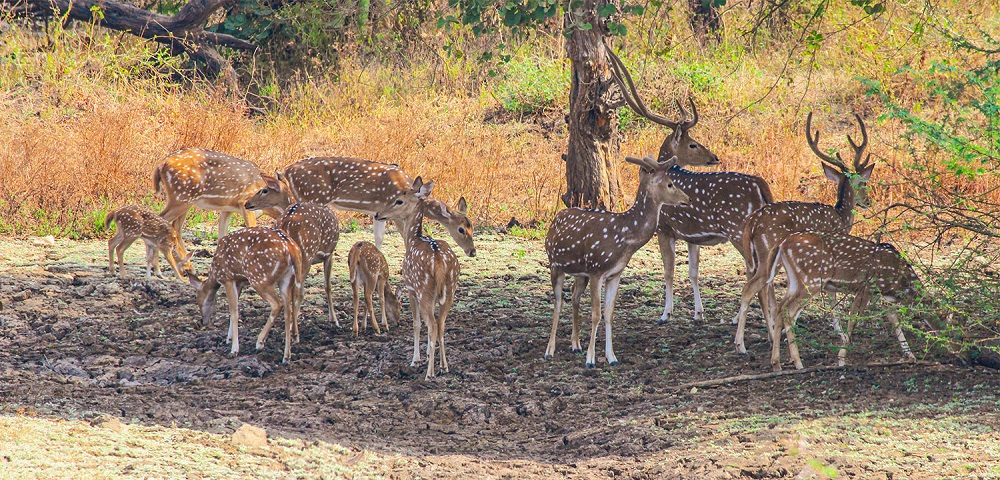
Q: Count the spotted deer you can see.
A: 11